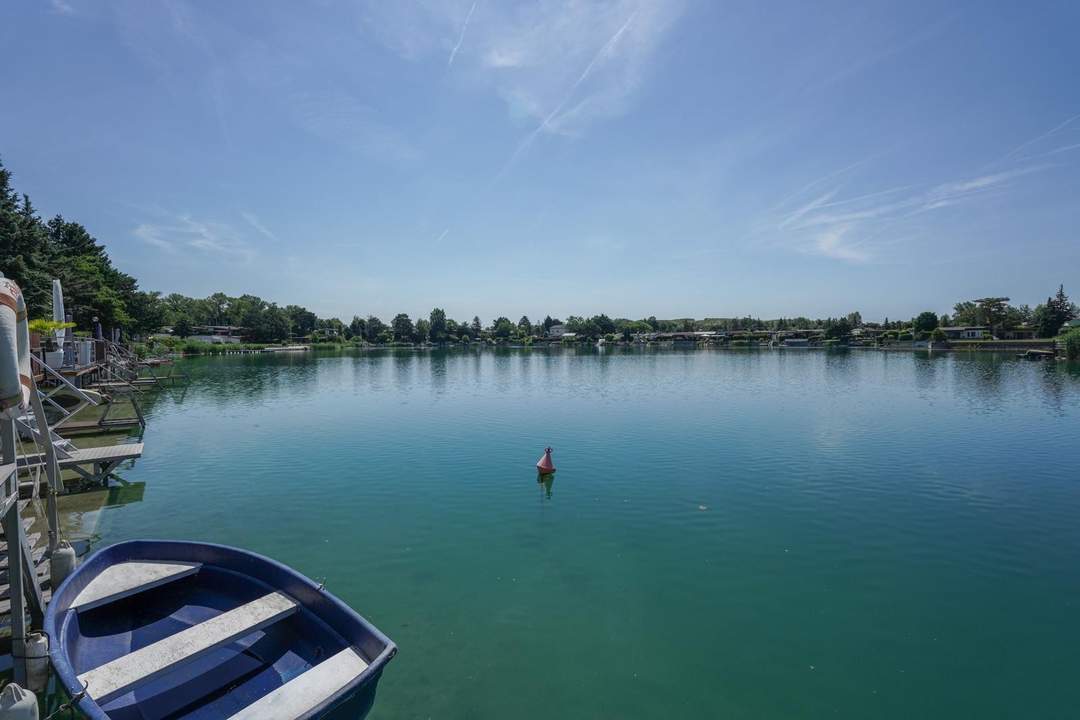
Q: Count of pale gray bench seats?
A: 3